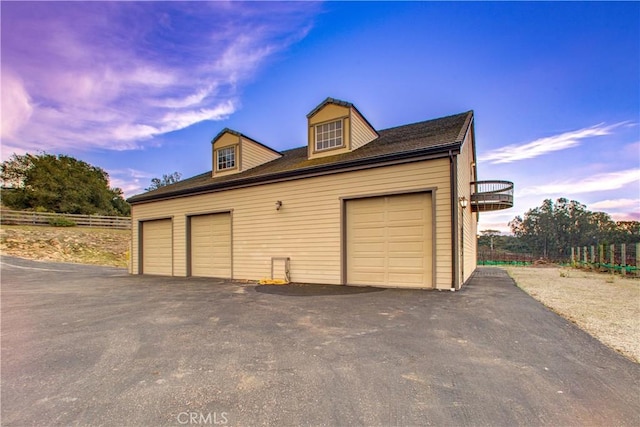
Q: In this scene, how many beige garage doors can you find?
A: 3